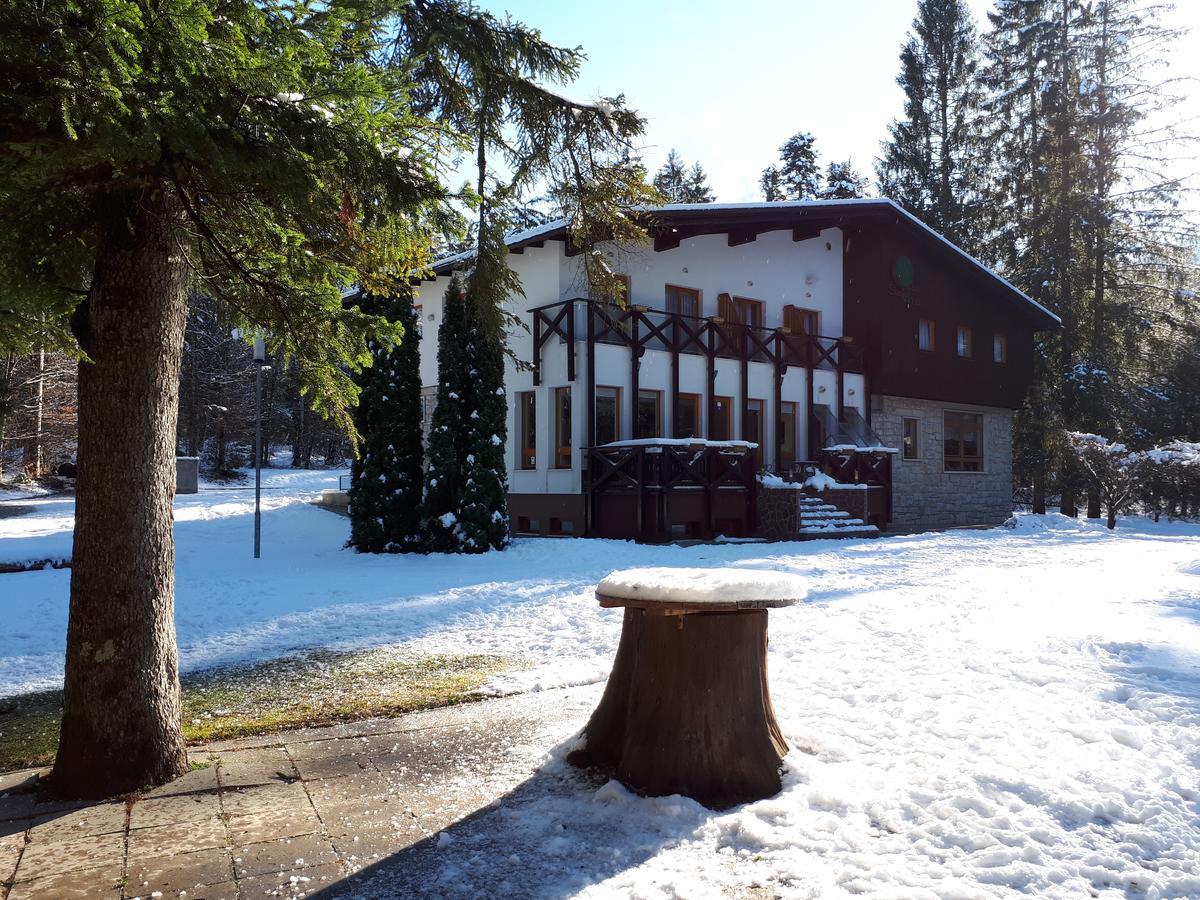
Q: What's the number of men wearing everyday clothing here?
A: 0